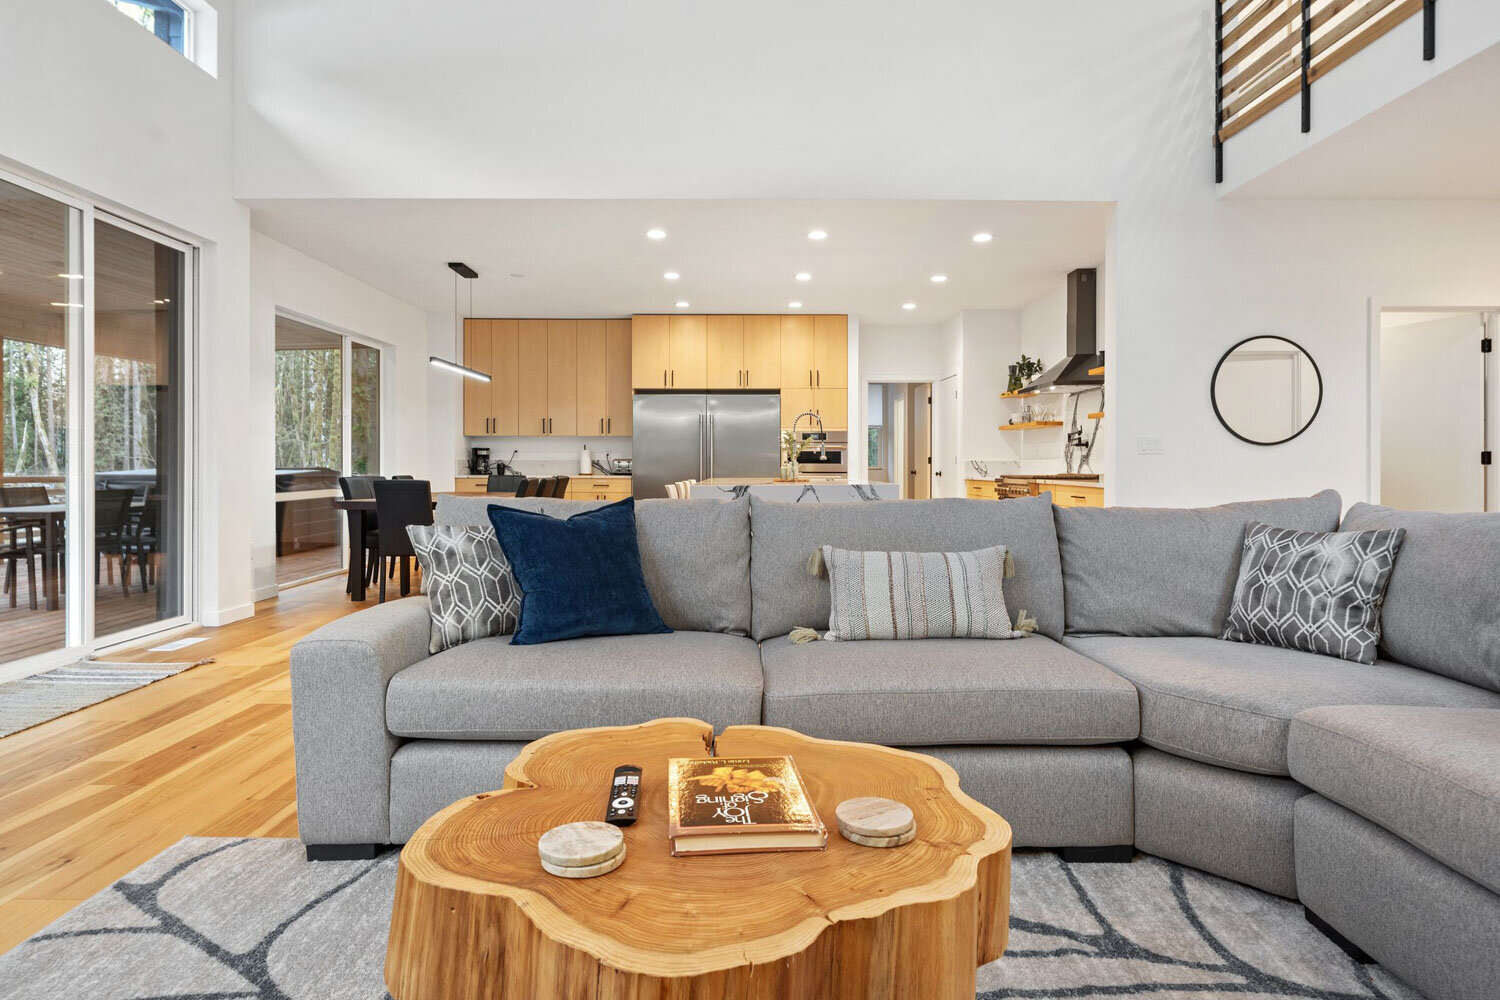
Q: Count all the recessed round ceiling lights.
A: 9